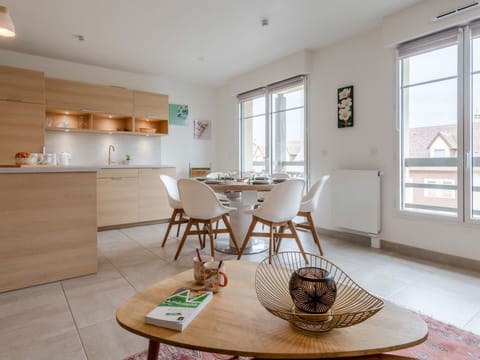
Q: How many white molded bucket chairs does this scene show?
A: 6